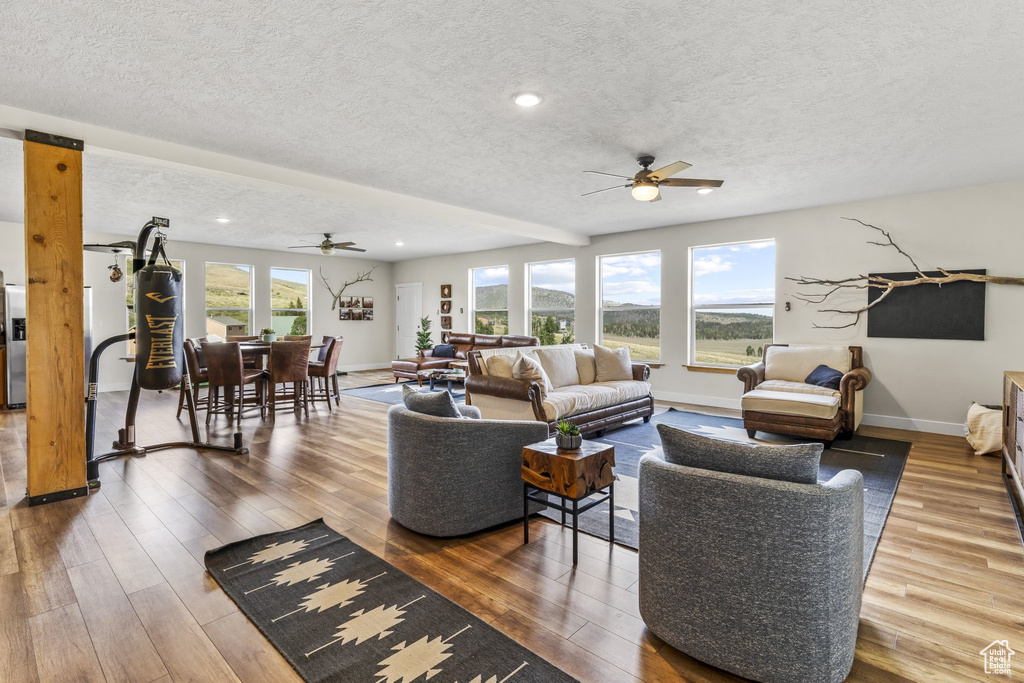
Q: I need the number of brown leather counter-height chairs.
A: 8